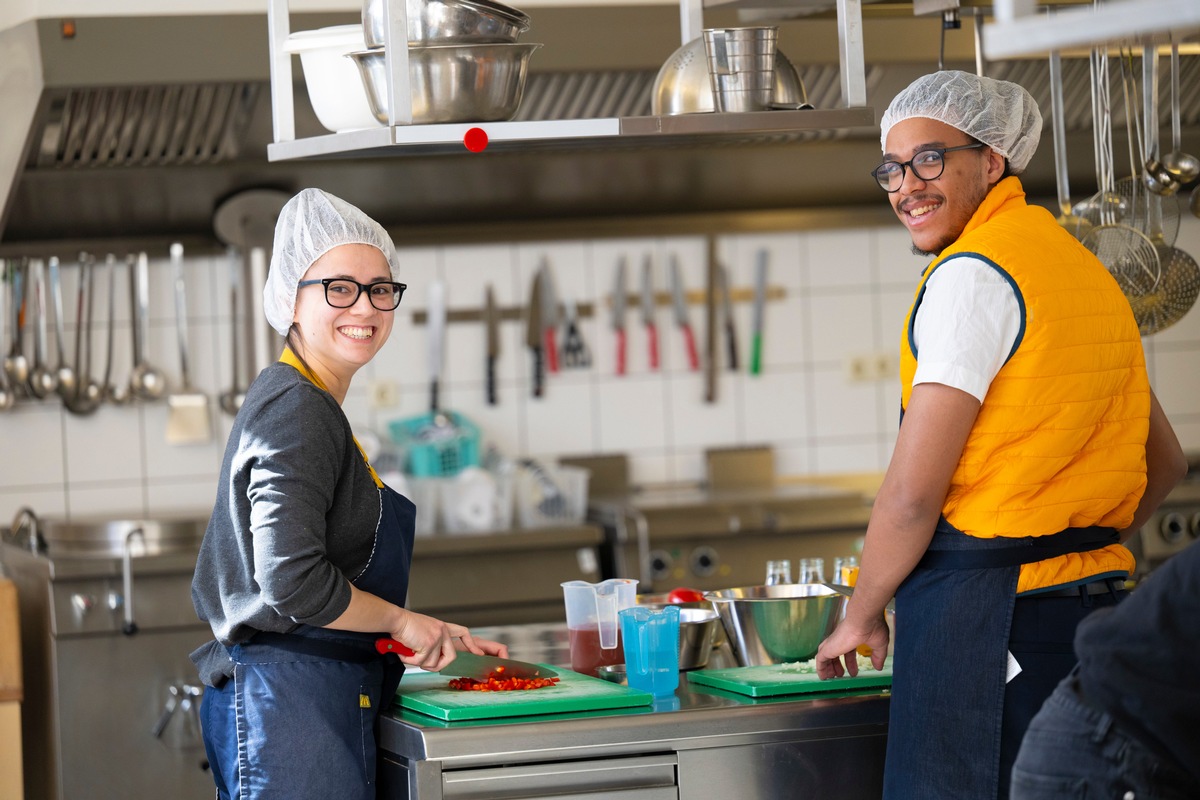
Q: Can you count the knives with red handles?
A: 5